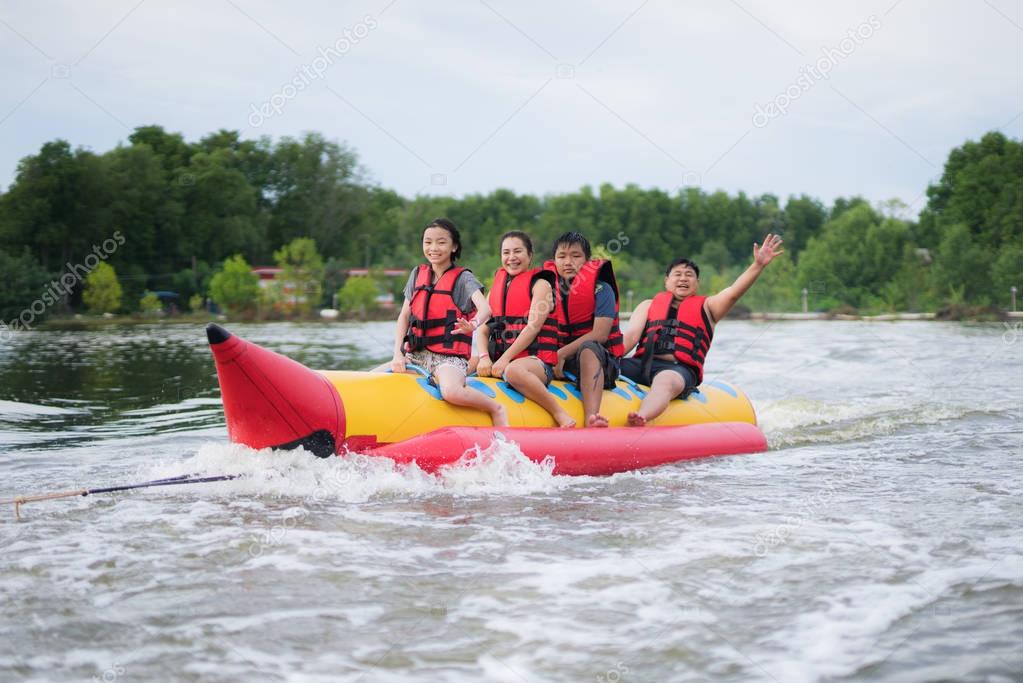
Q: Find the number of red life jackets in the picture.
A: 4